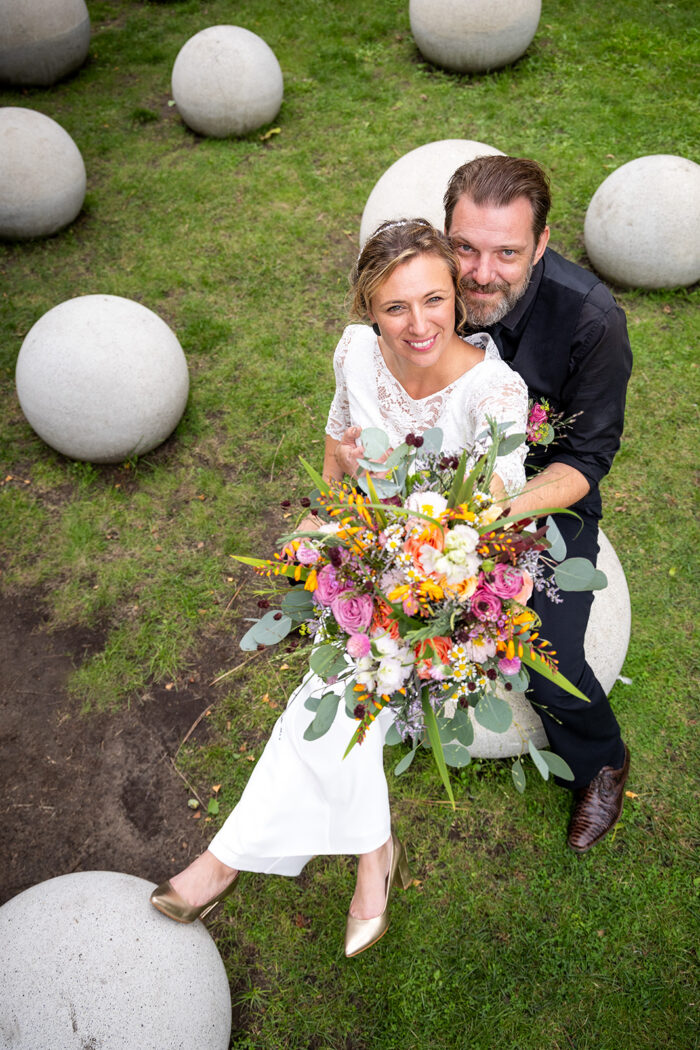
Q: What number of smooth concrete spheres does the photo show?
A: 9